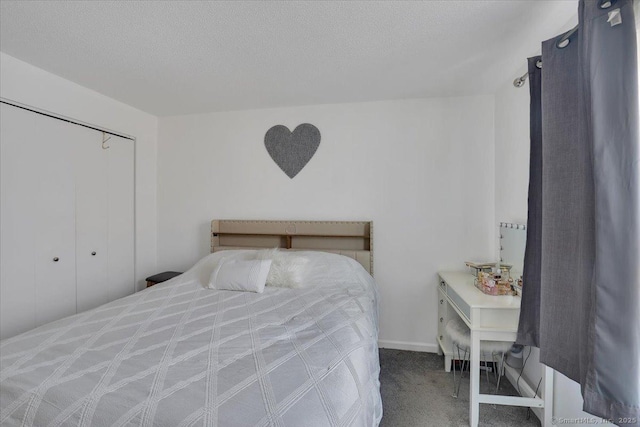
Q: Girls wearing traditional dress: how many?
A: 0